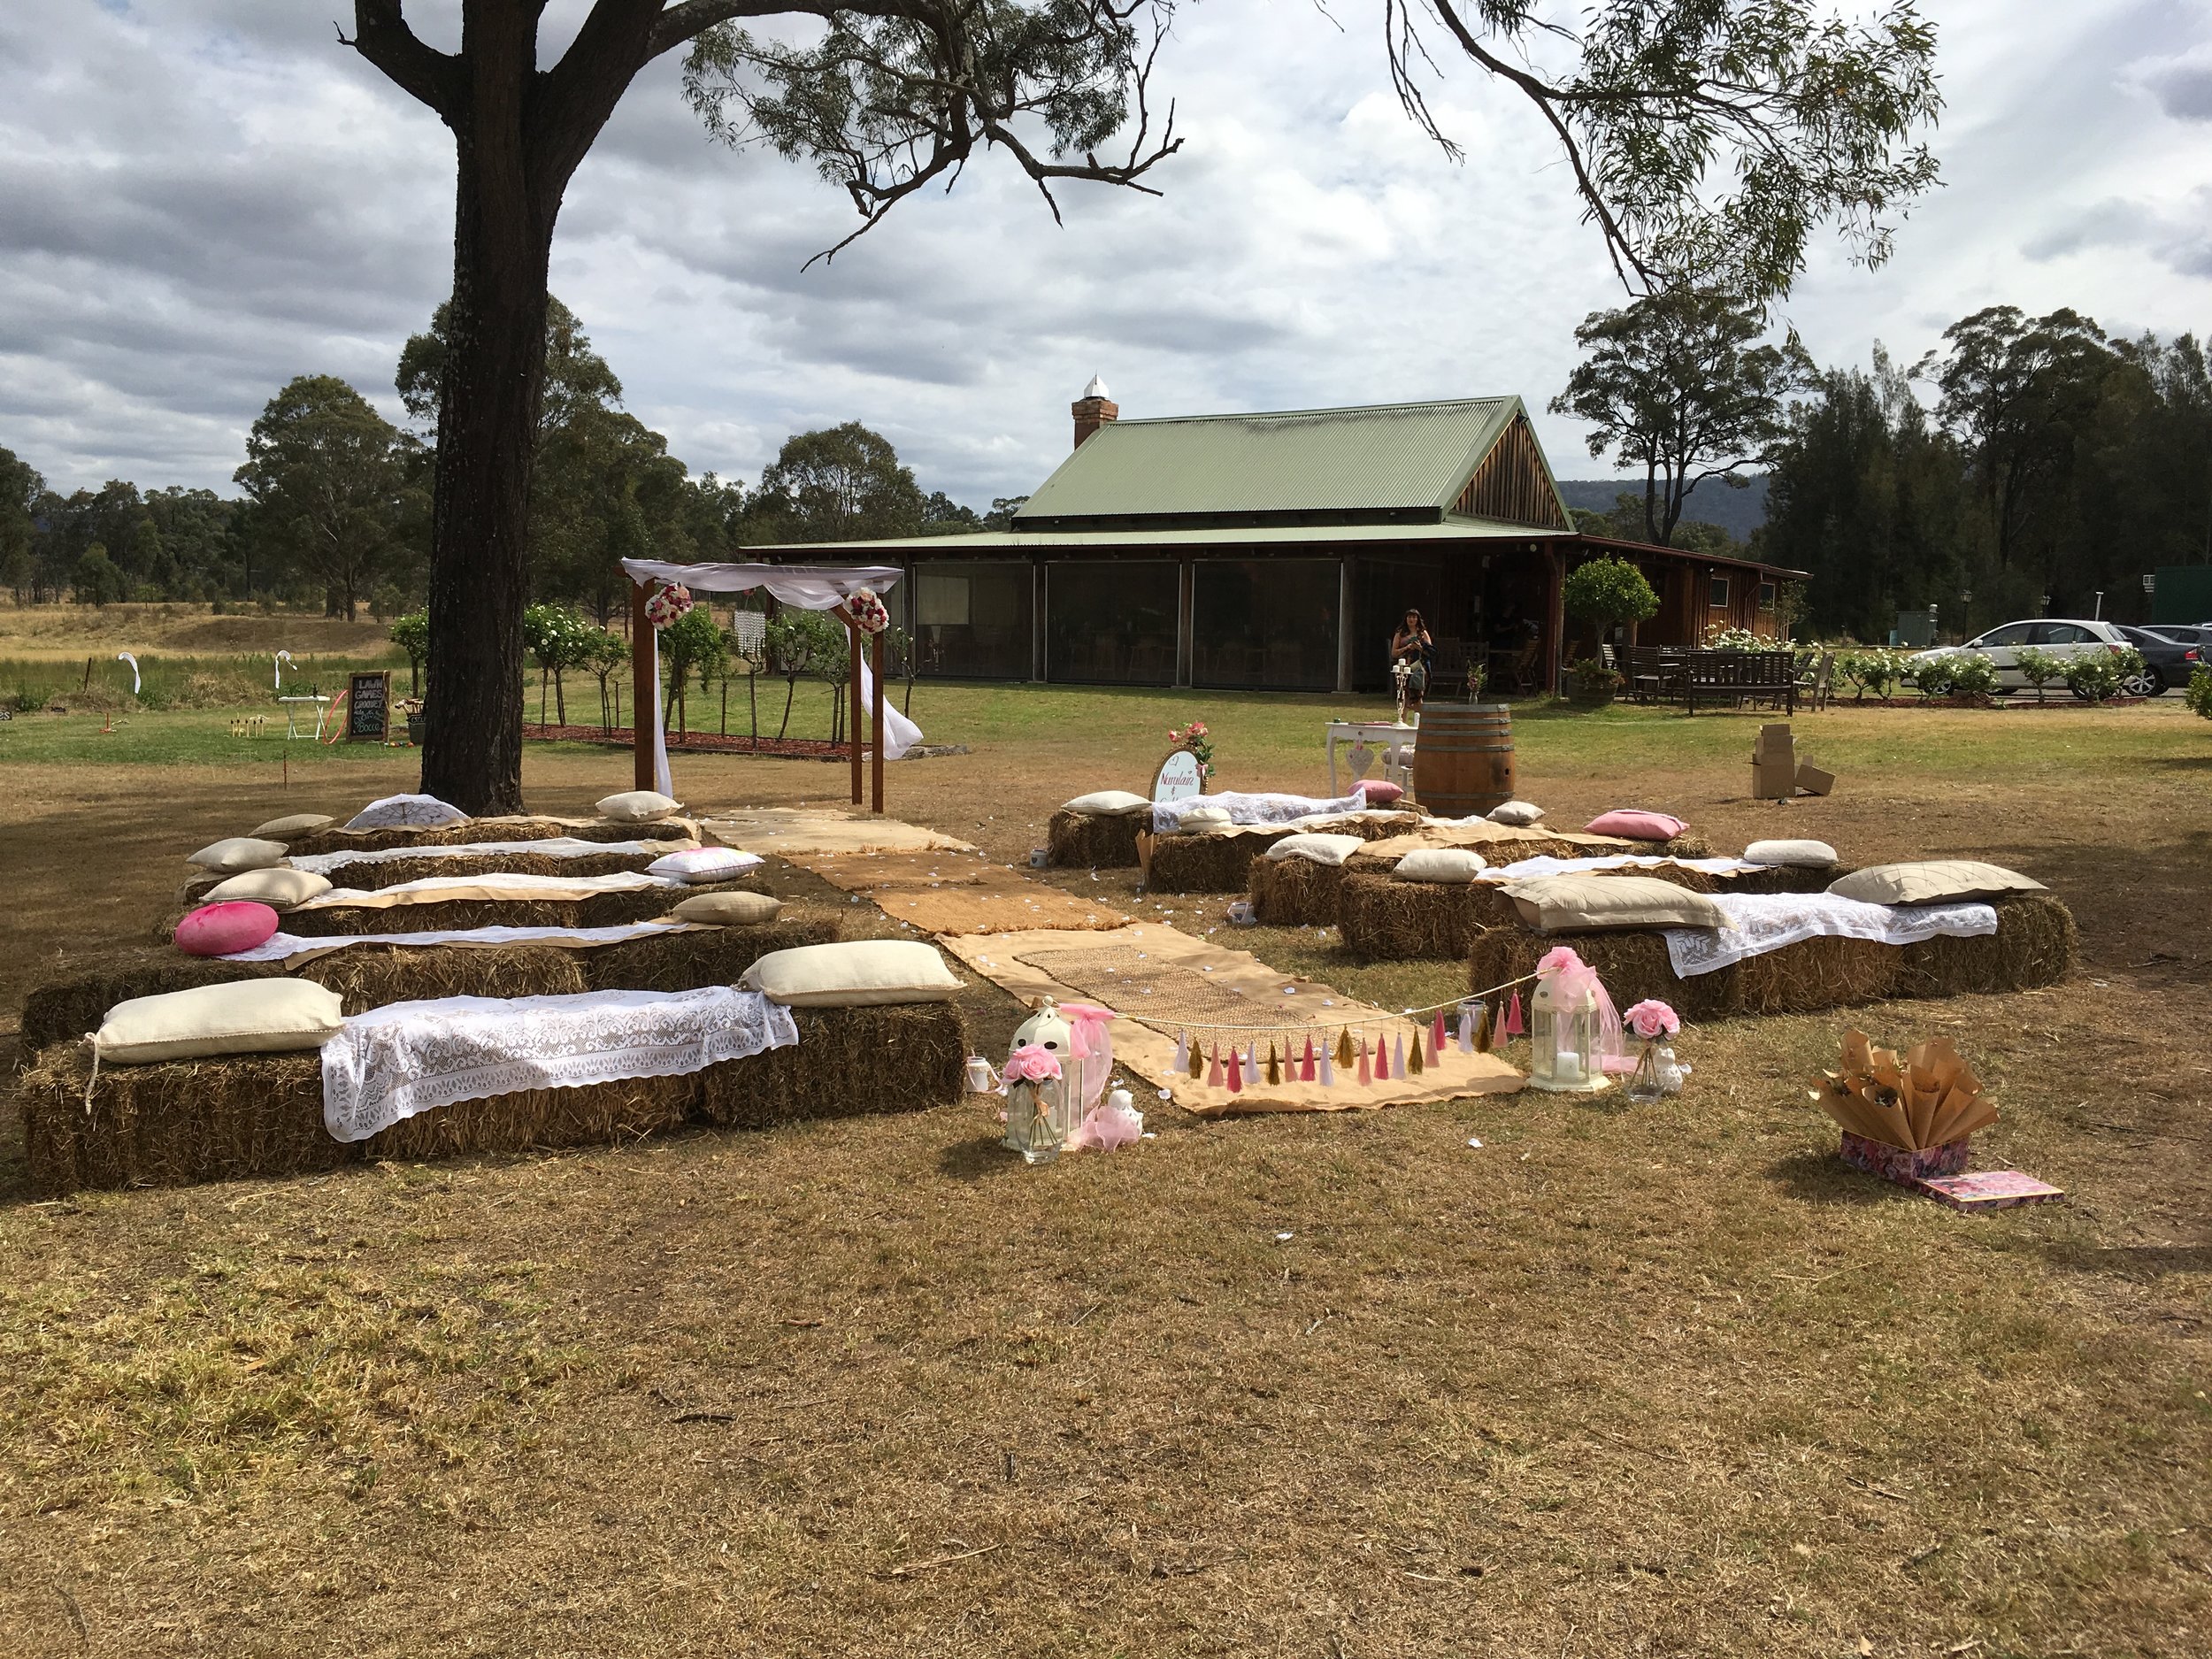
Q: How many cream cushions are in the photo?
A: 15